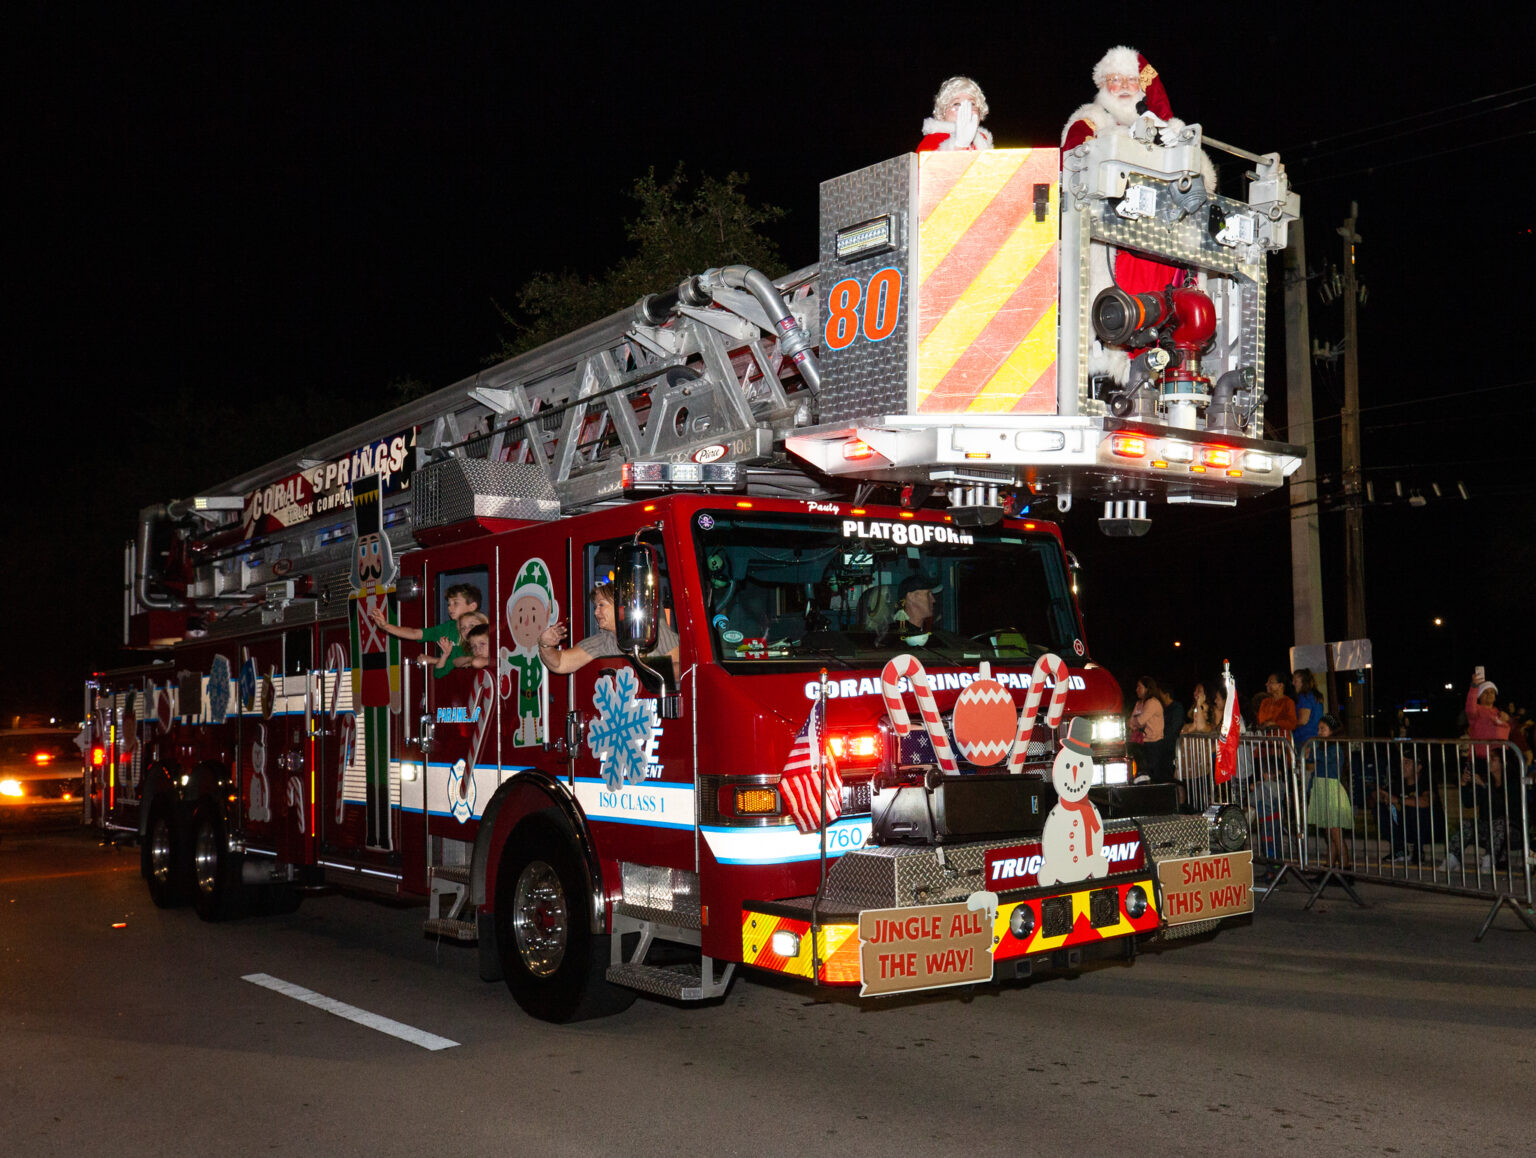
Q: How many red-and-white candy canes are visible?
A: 6